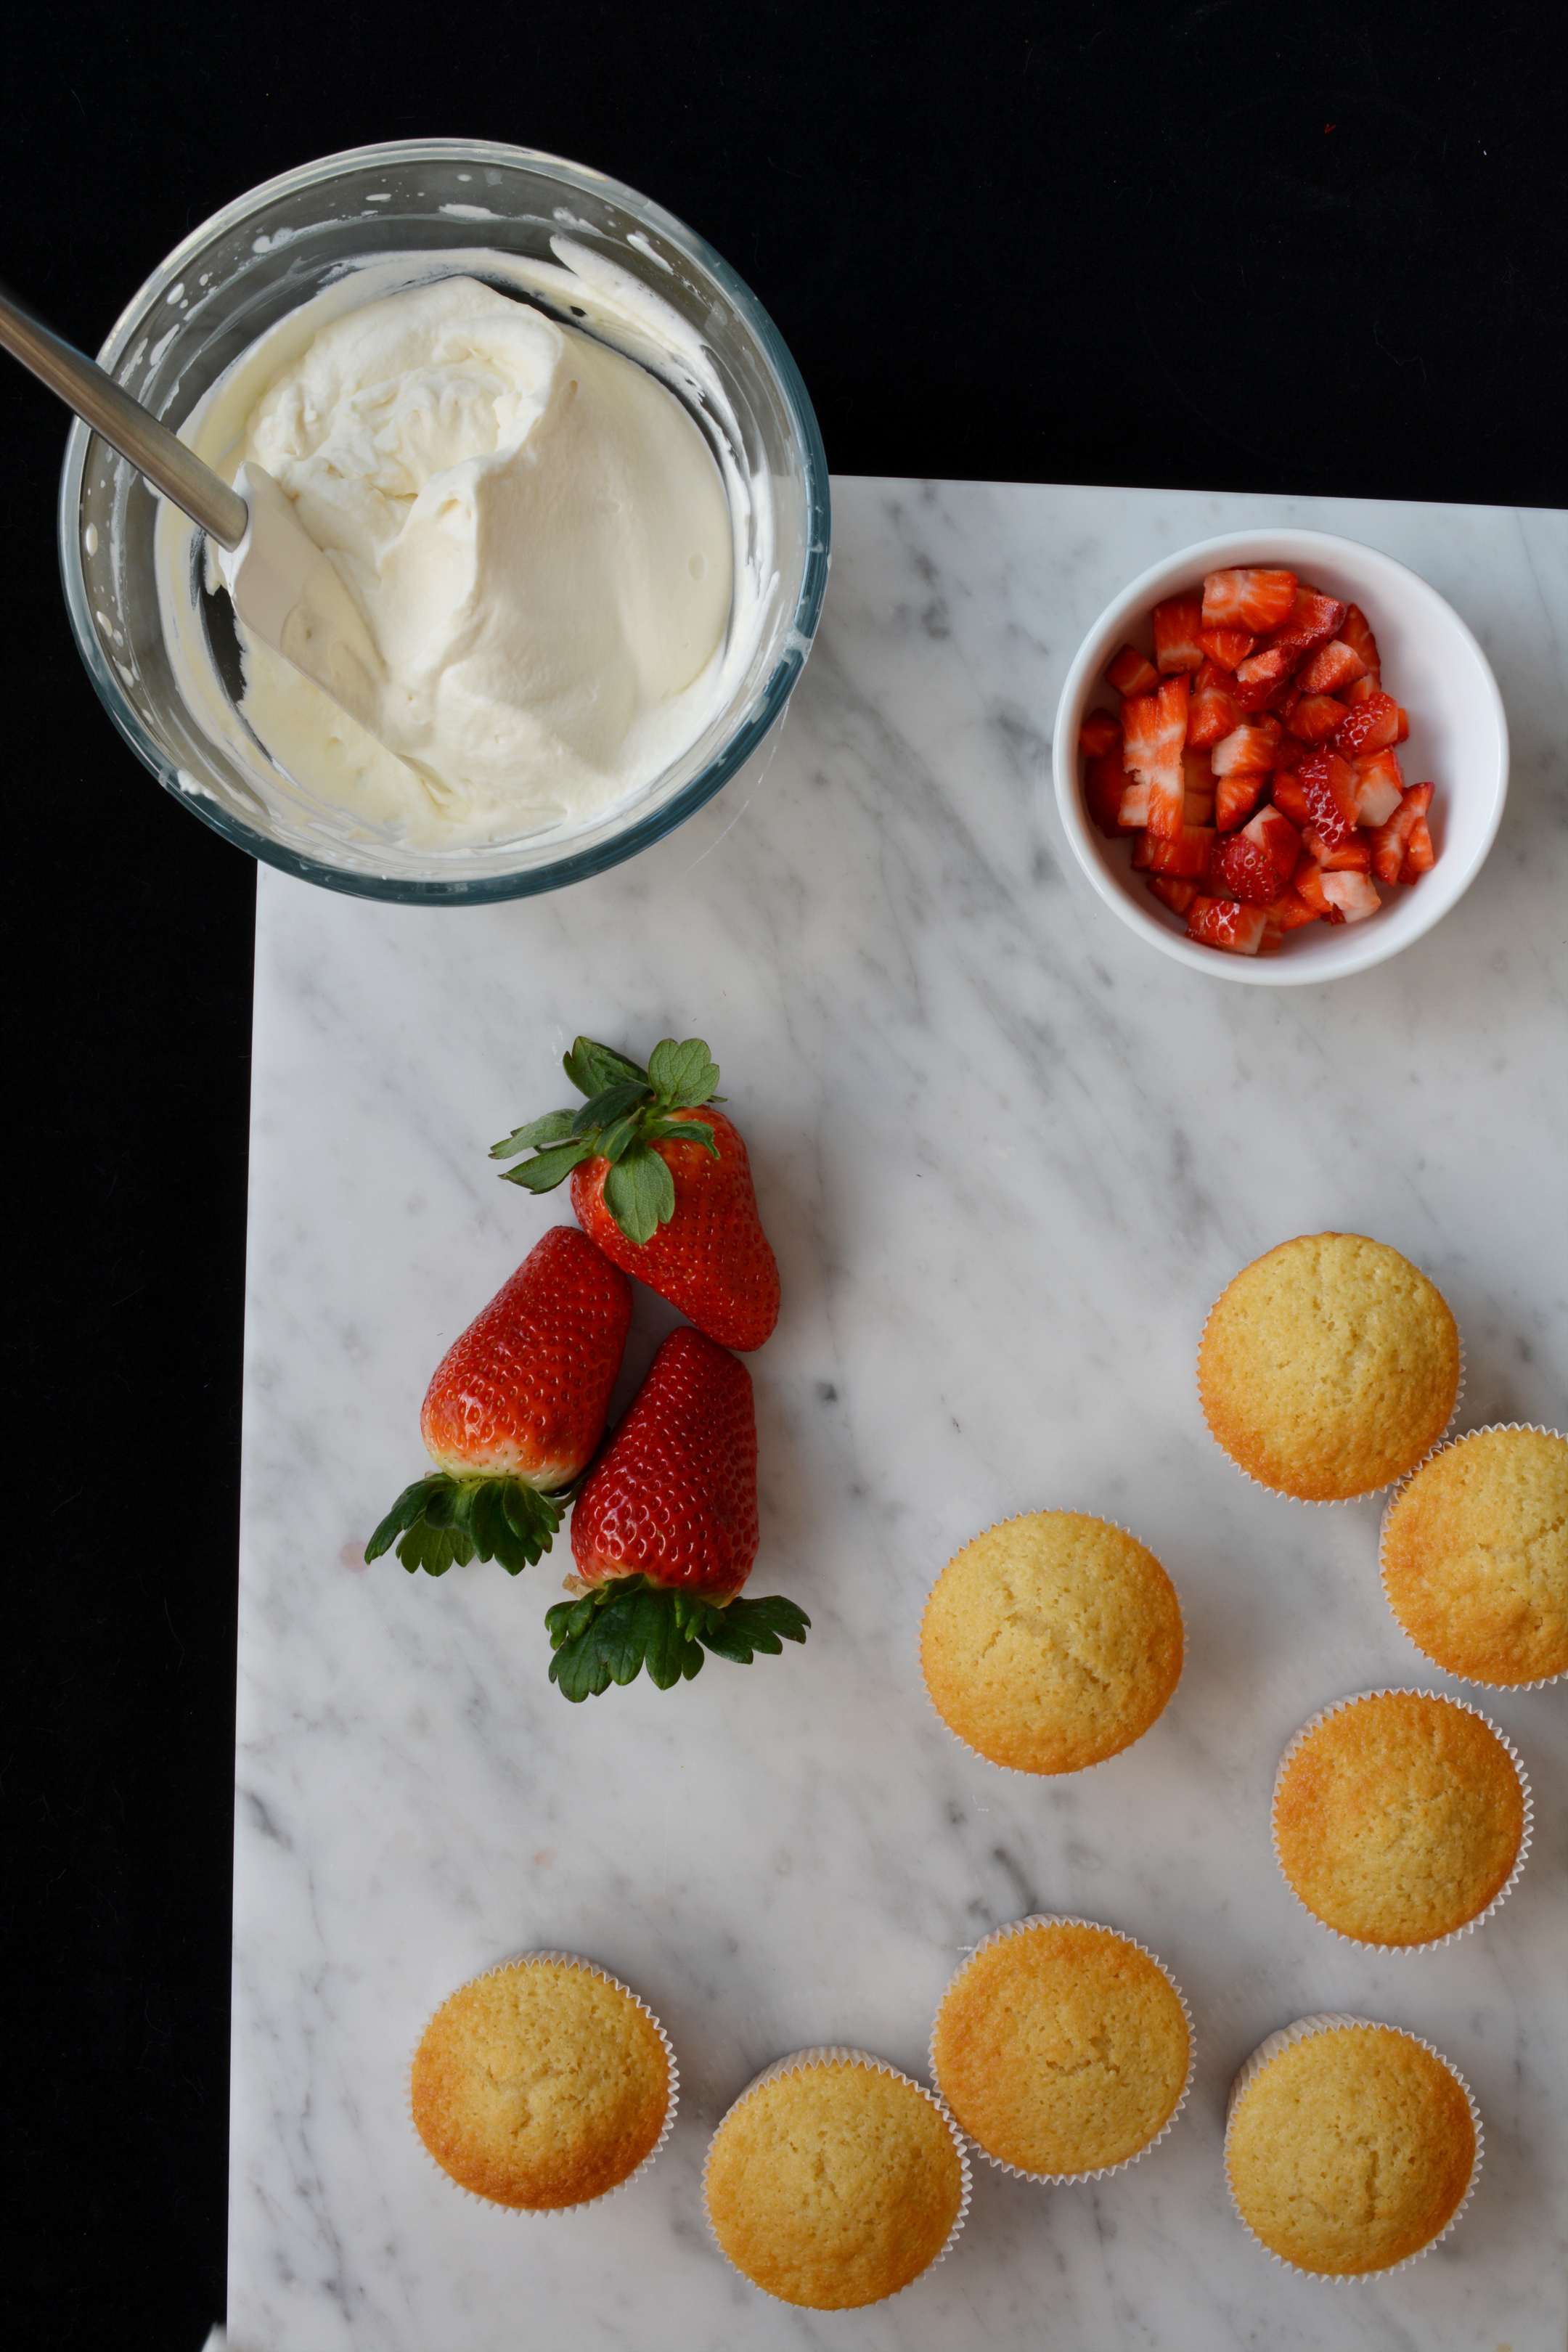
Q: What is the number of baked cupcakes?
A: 8